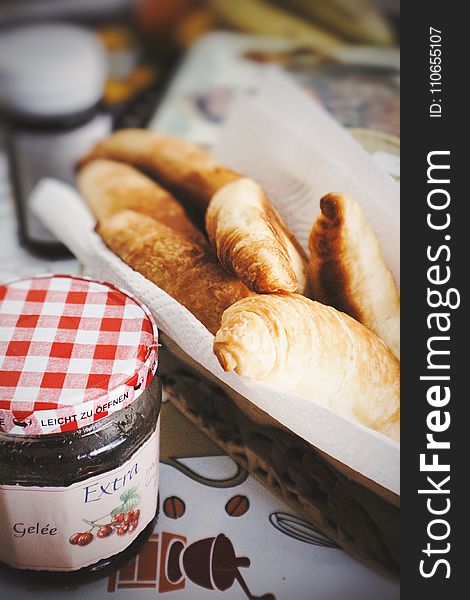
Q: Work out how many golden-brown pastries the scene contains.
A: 6